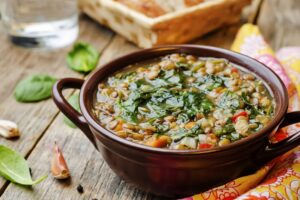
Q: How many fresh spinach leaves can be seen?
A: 4